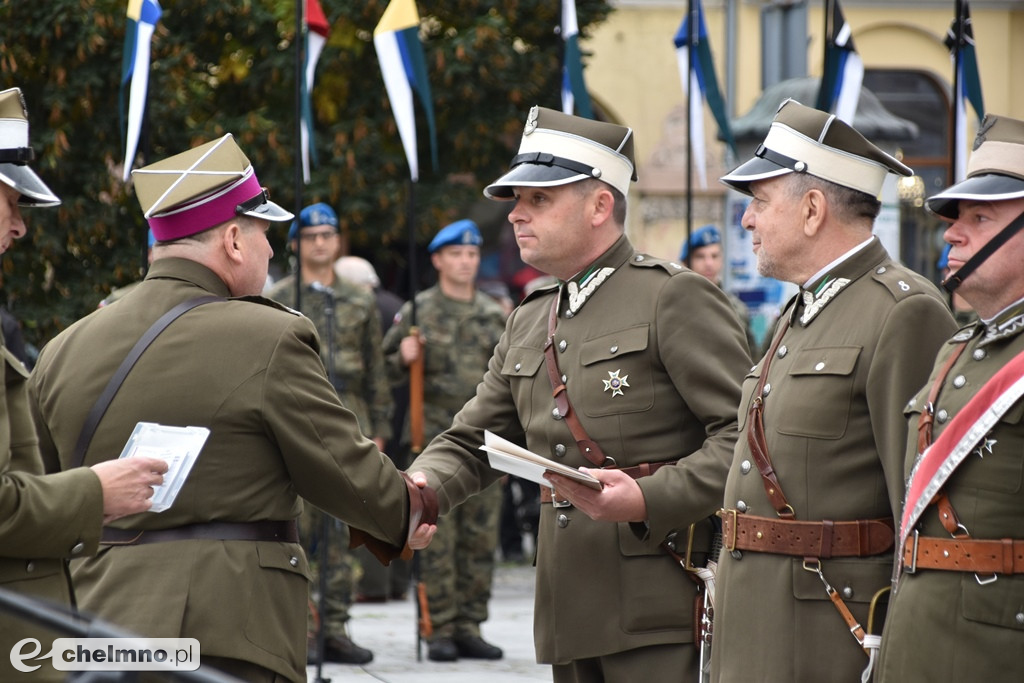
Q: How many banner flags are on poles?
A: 7